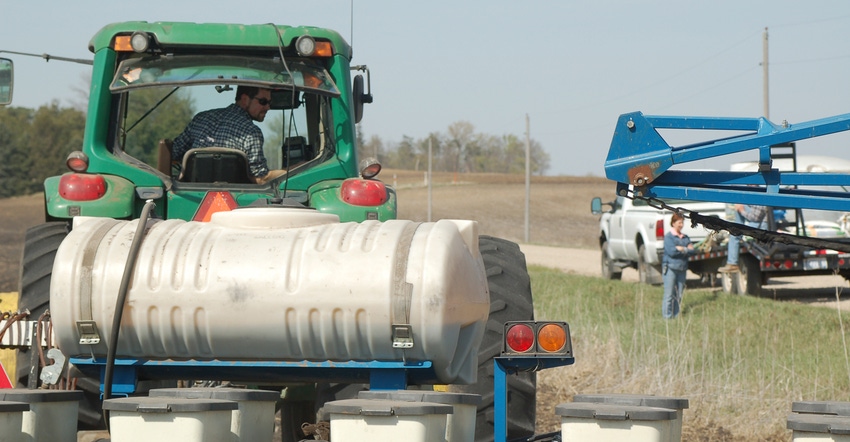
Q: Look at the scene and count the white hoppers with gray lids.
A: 10